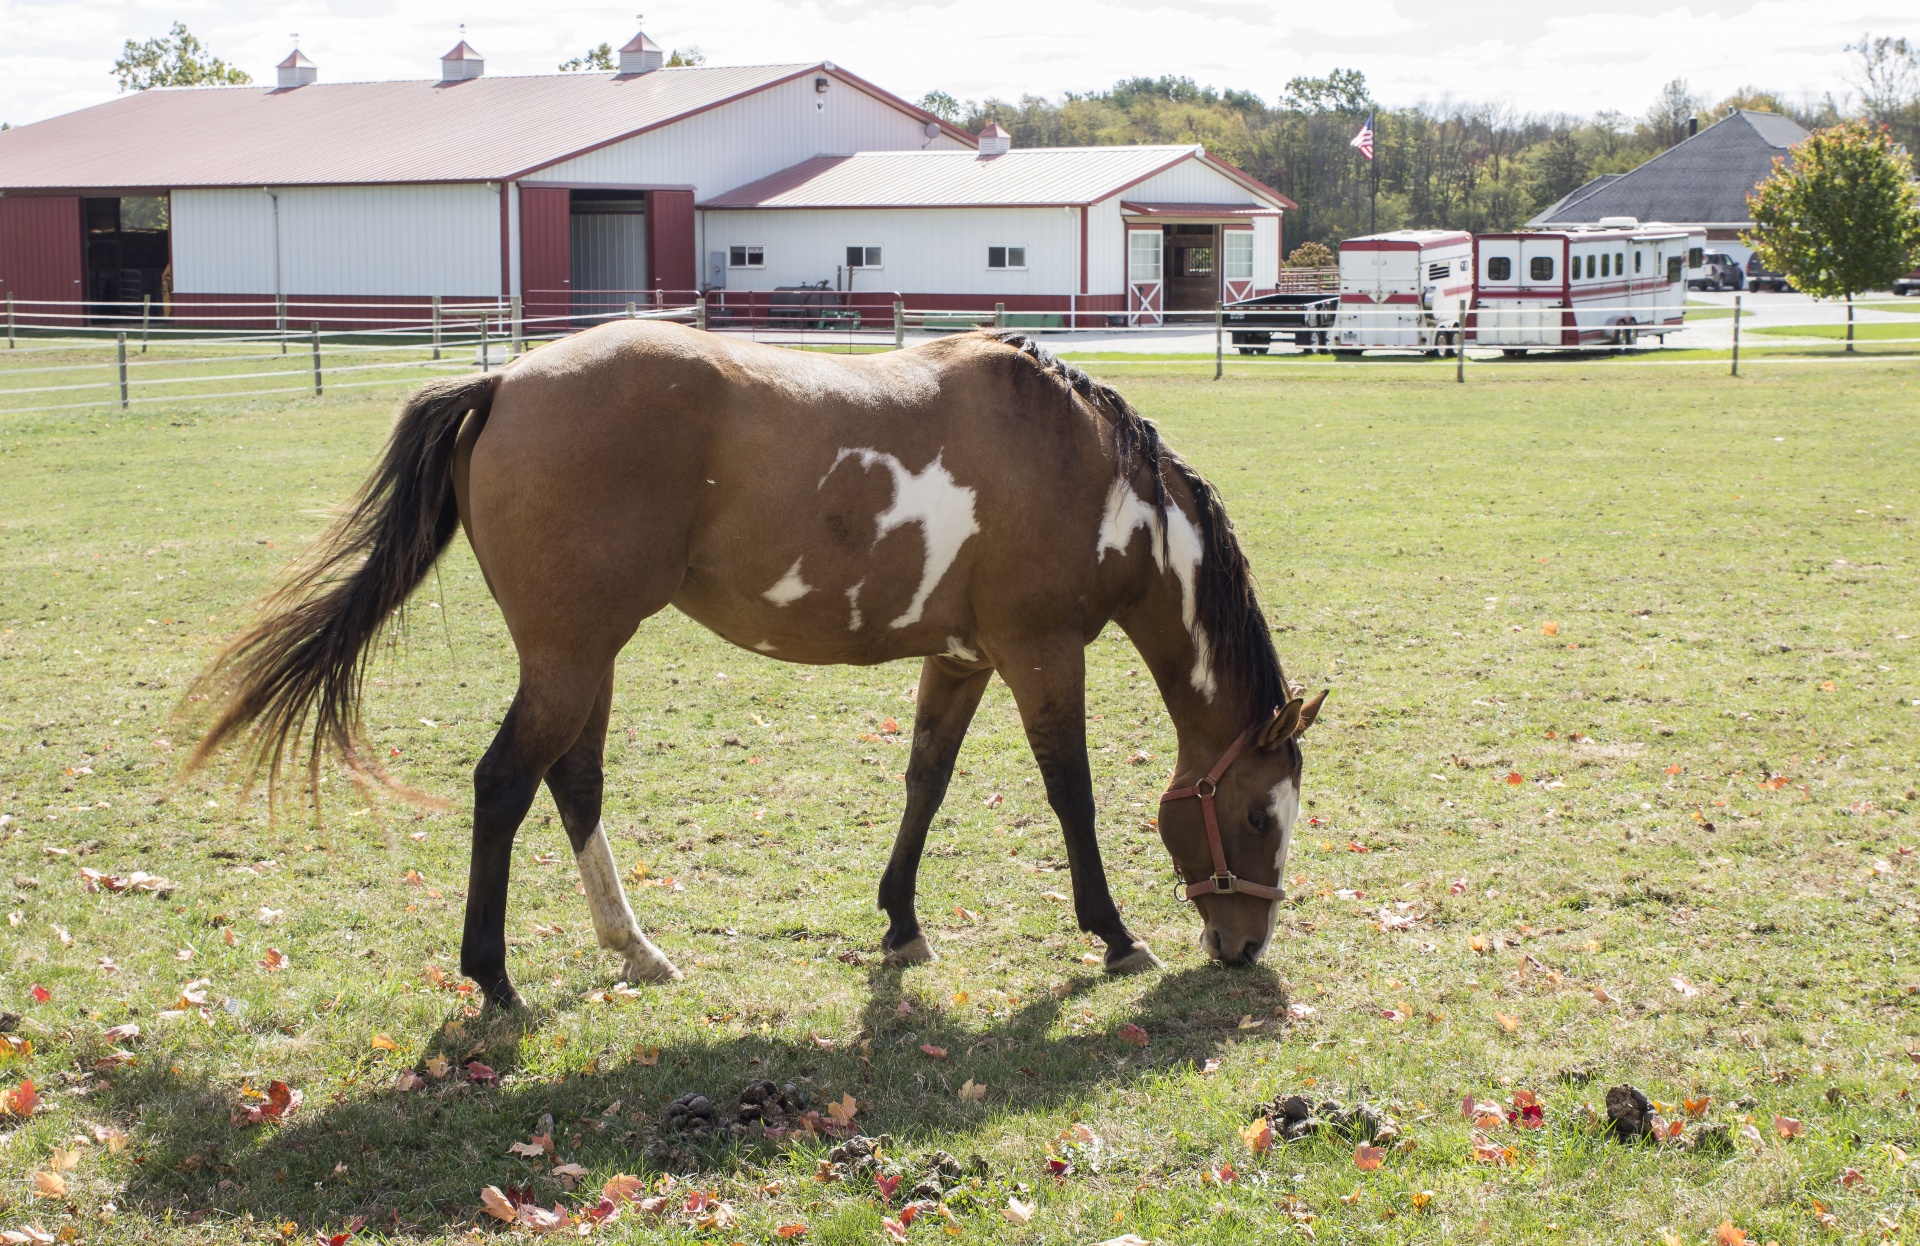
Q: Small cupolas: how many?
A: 4